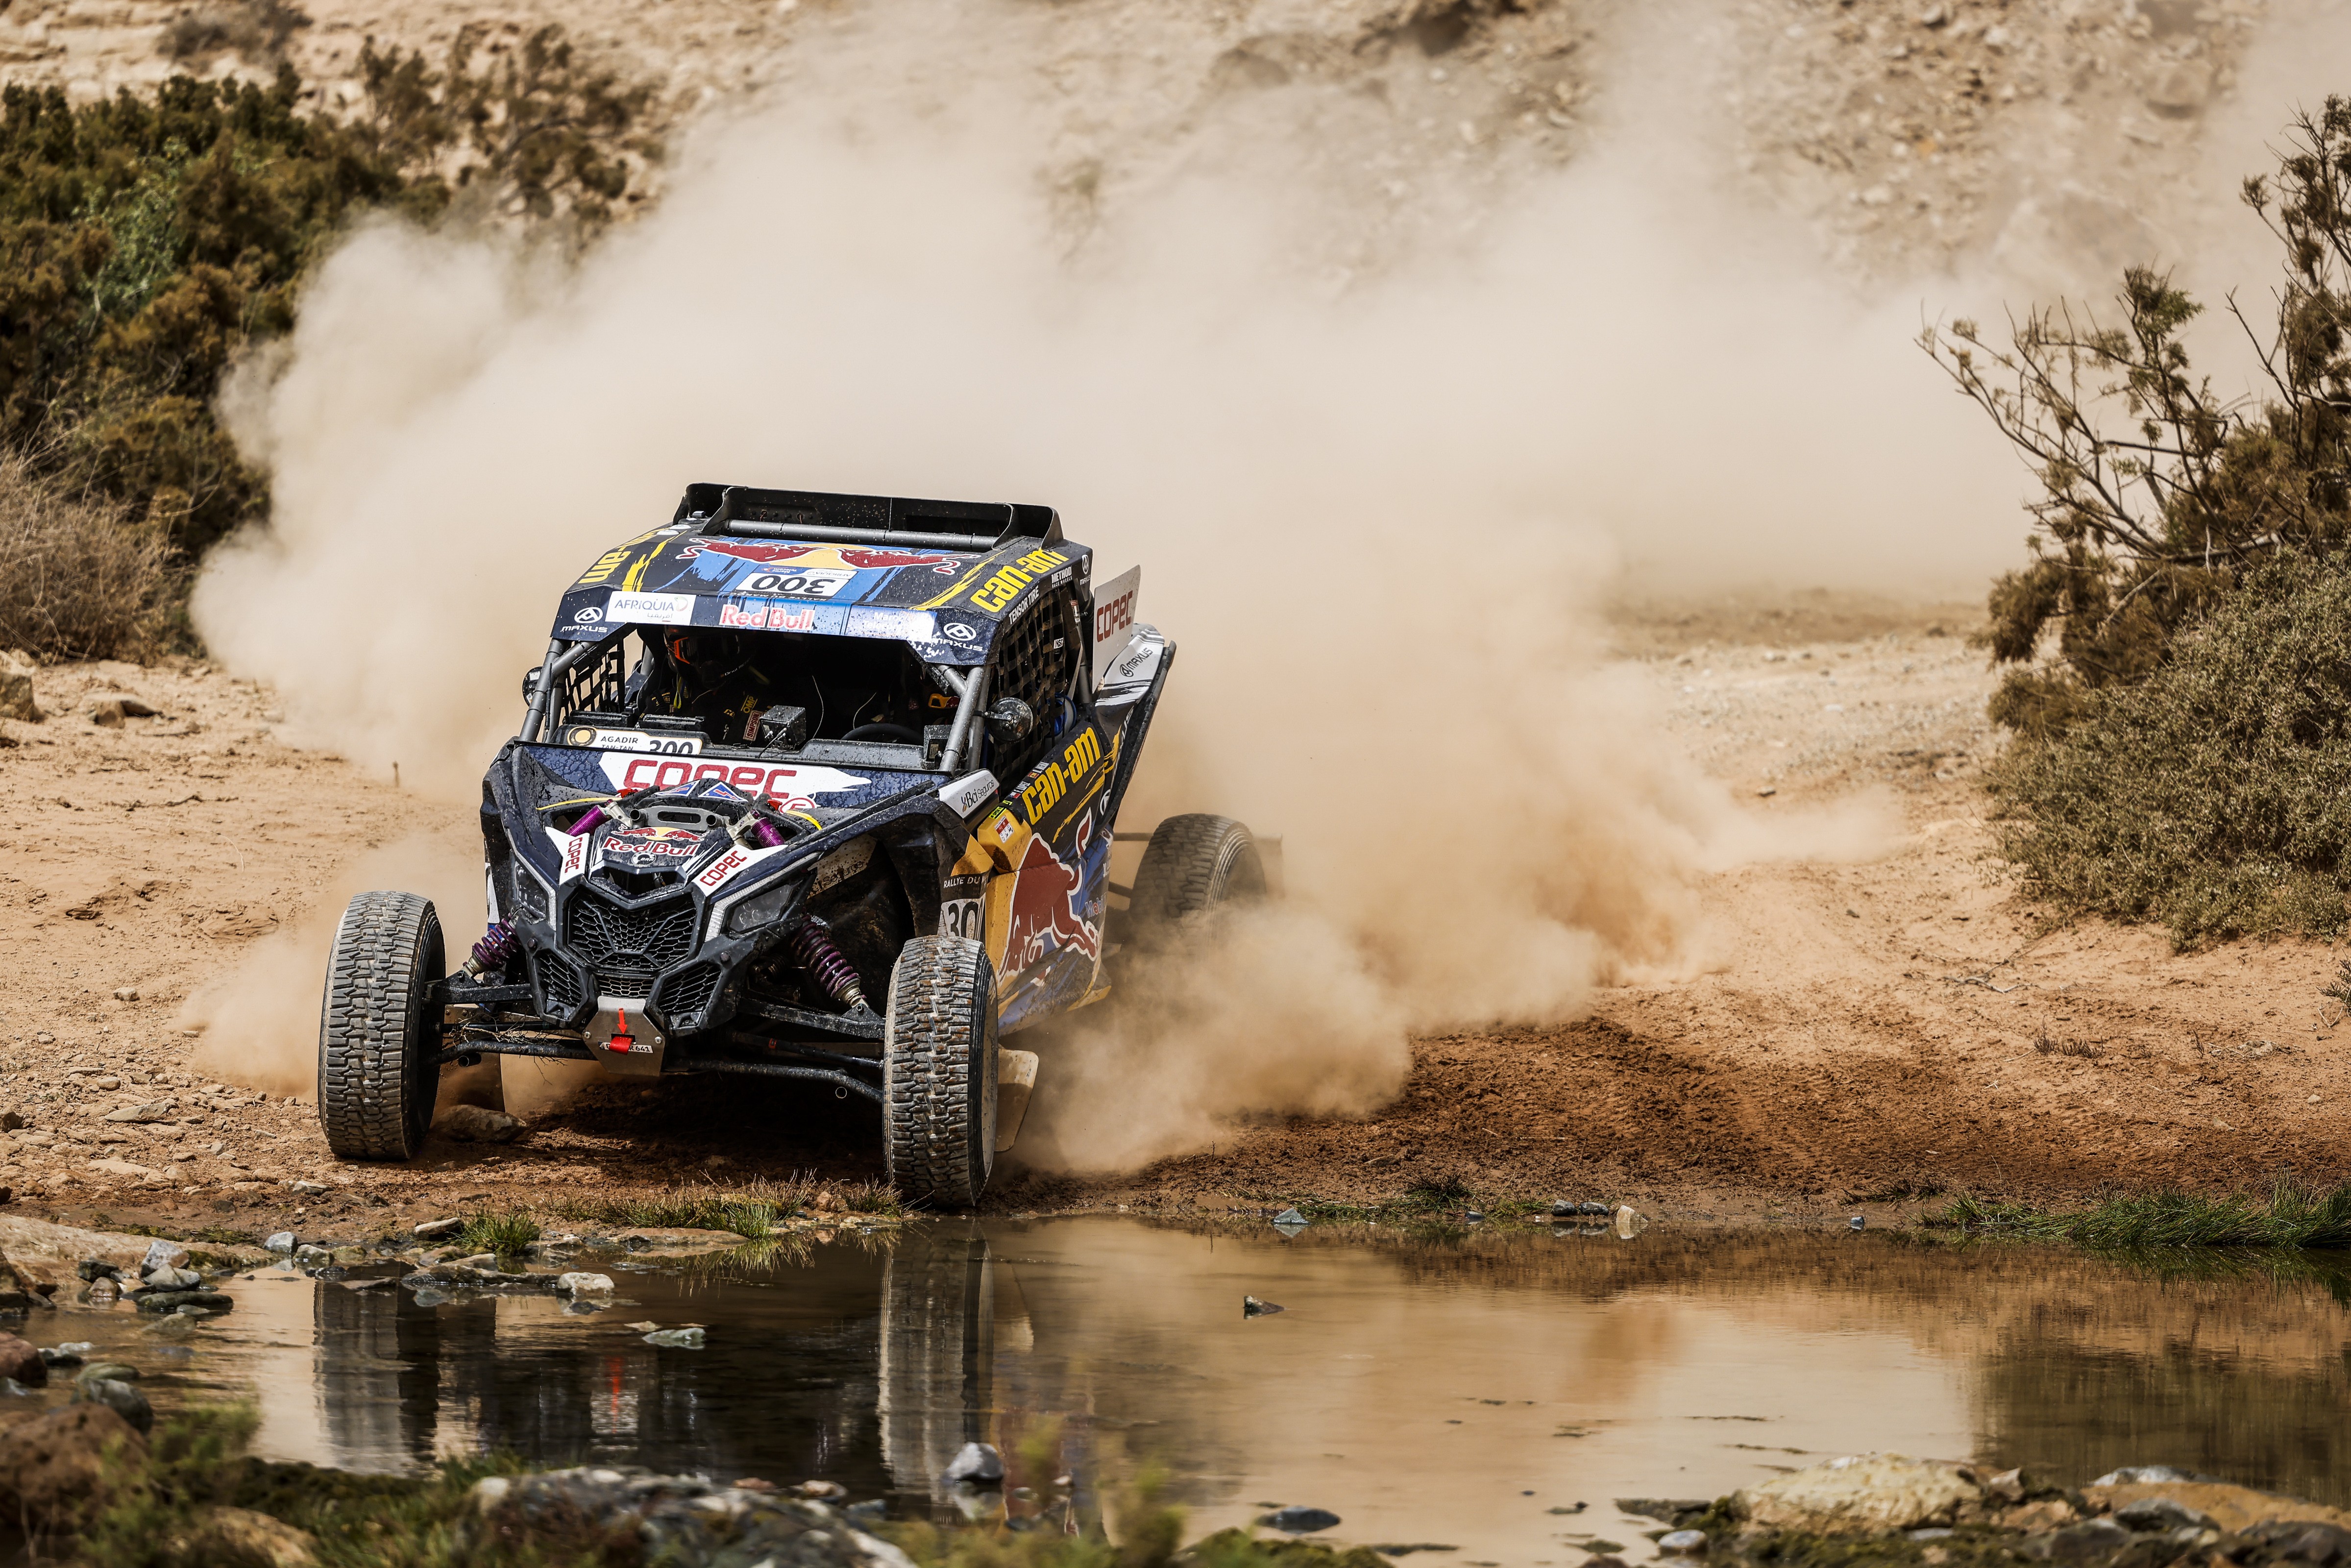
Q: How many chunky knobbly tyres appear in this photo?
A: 3